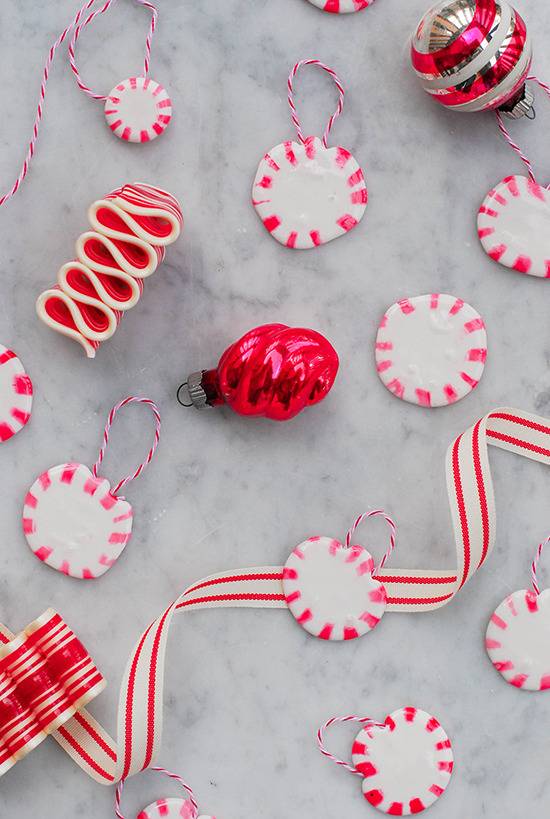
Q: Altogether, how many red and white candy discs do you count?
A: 11